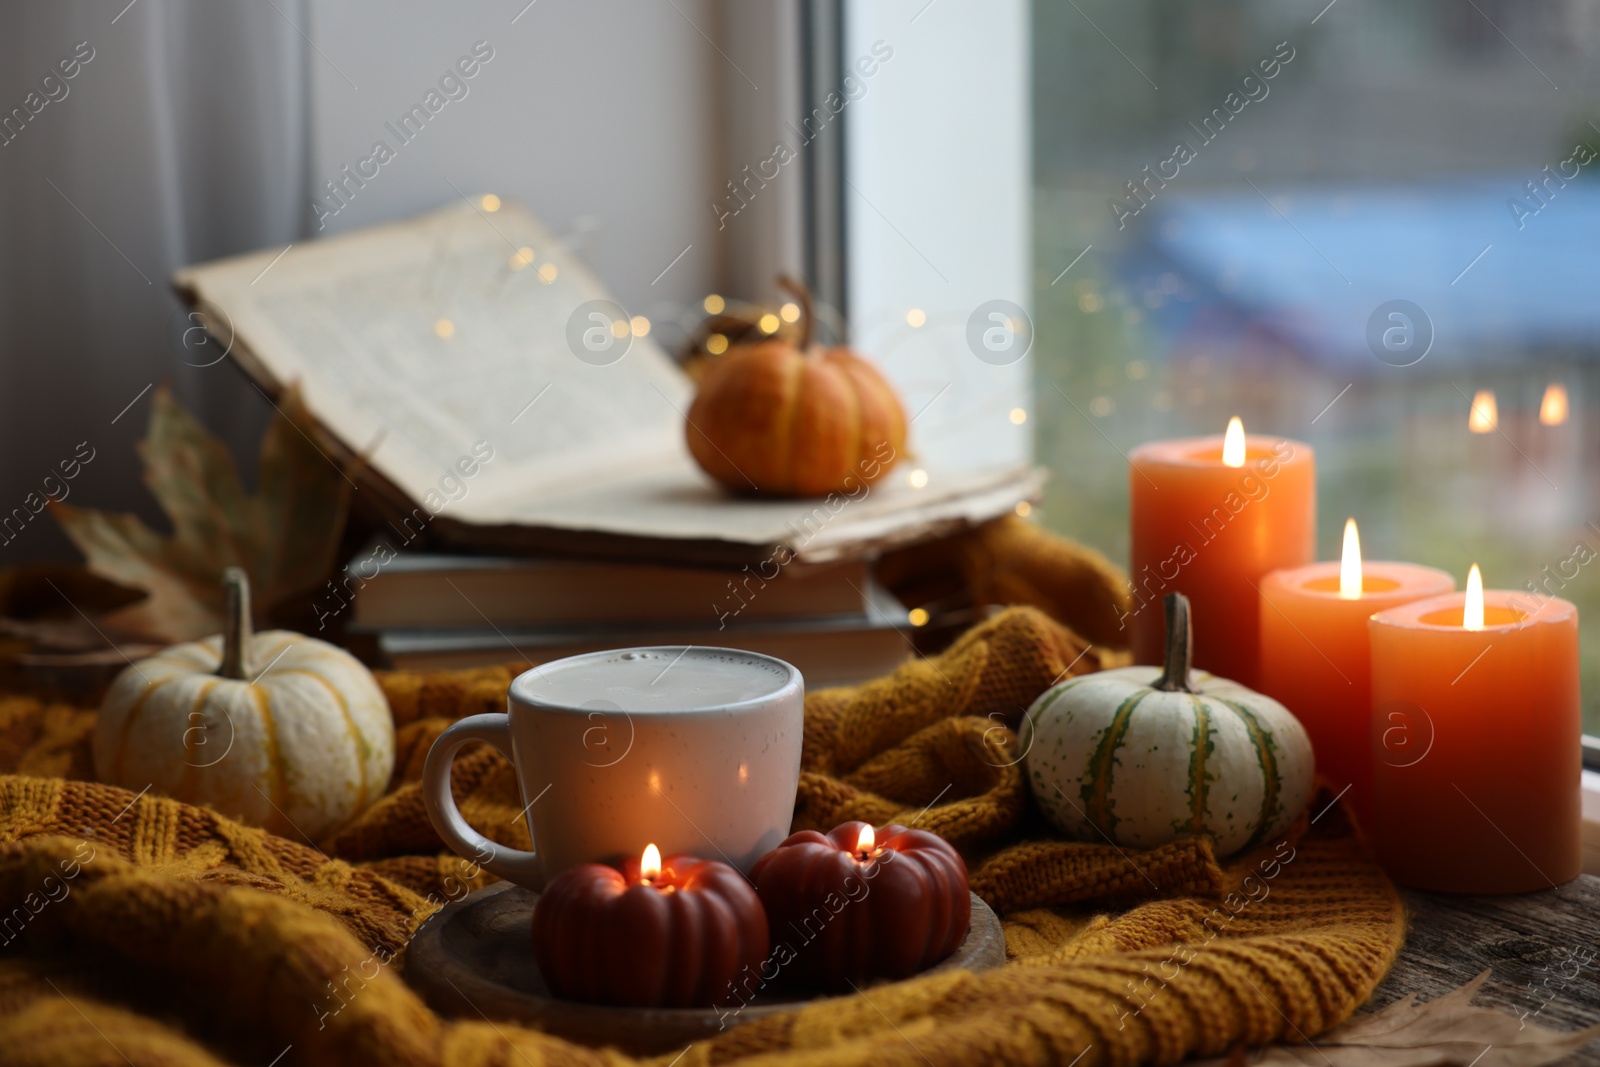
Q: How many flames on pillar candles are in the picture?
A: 3